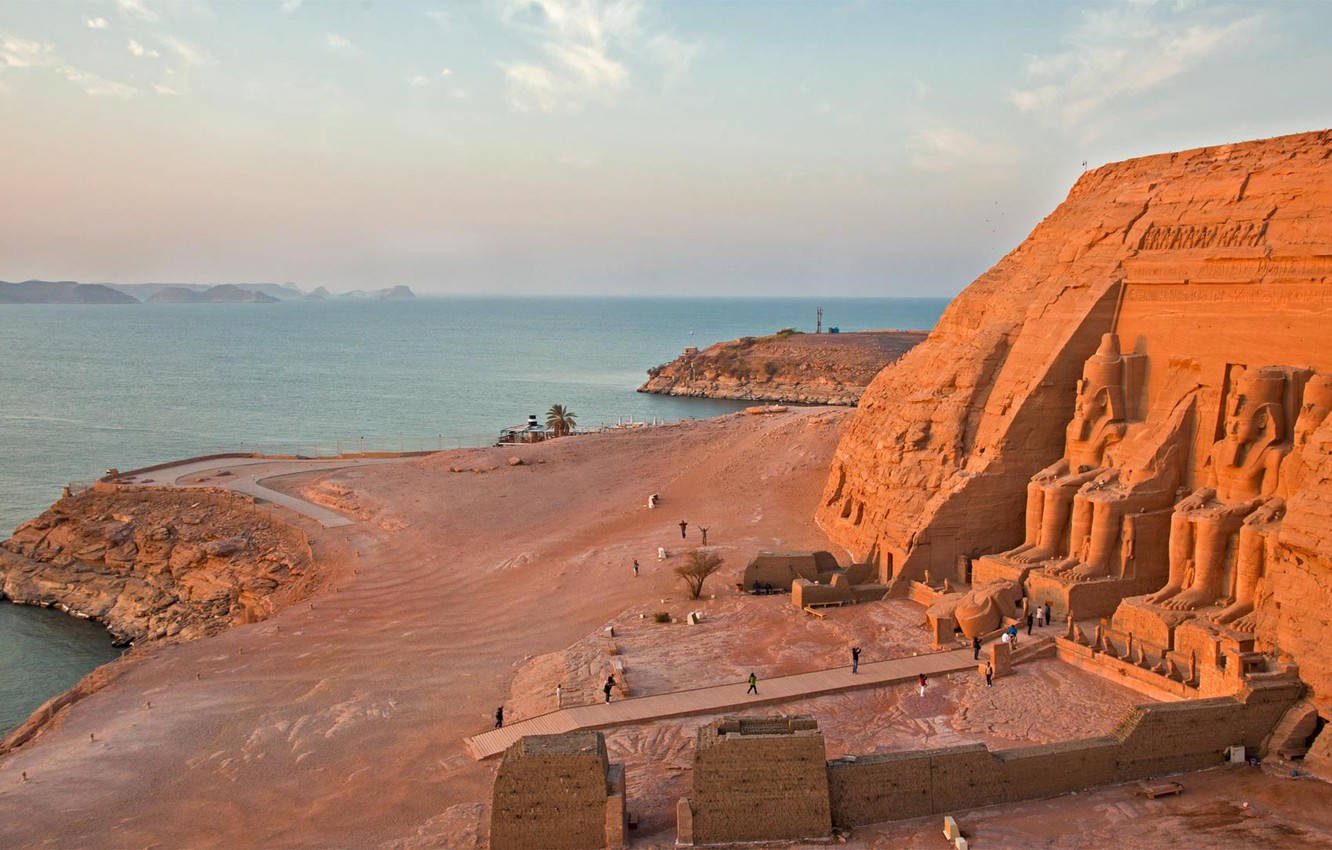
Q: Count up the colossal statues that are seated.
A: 4